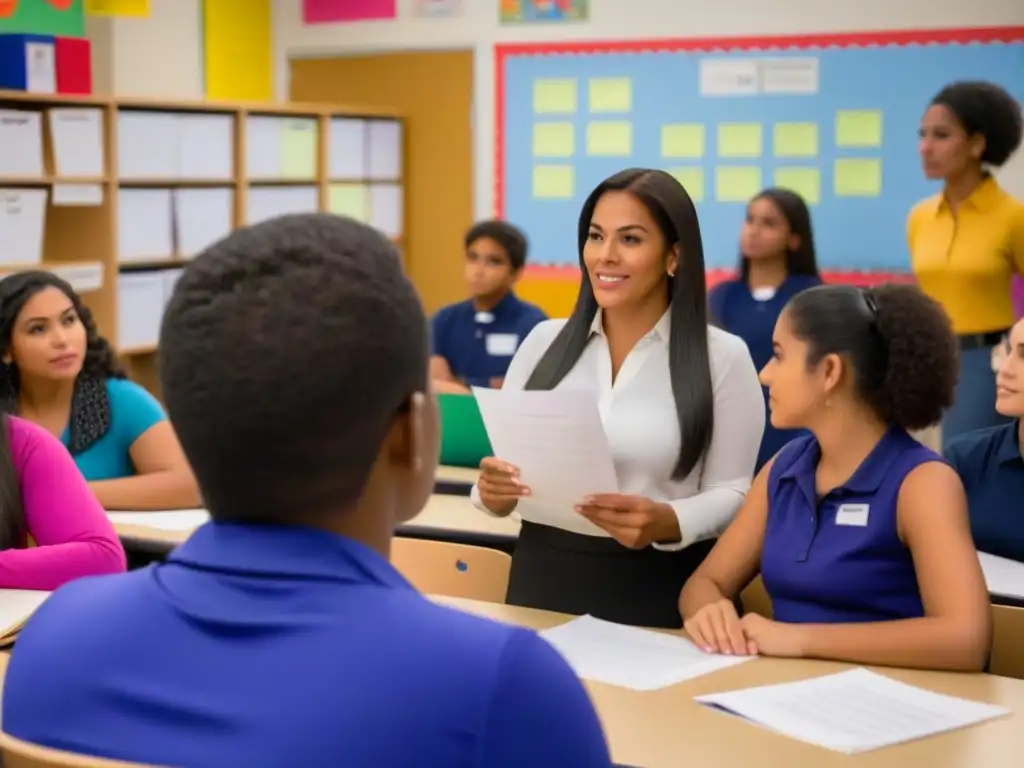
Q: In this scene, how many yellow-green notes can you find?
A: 13